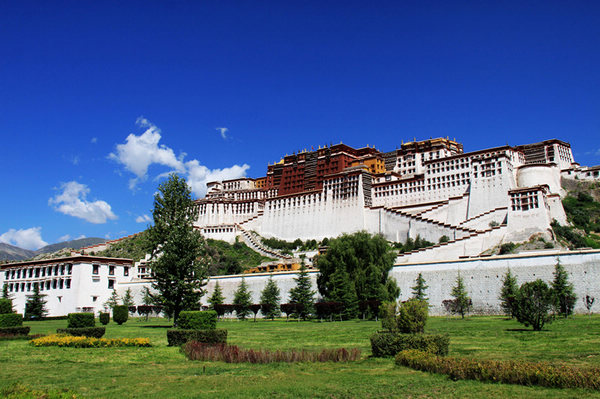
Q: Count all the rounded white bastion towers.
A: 1